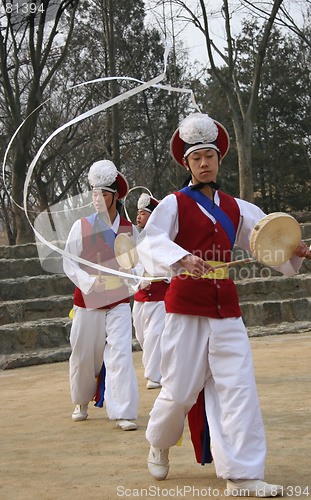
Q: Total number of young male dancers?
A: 3